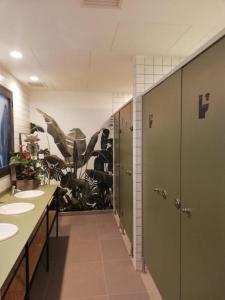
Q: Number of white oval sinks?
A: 3